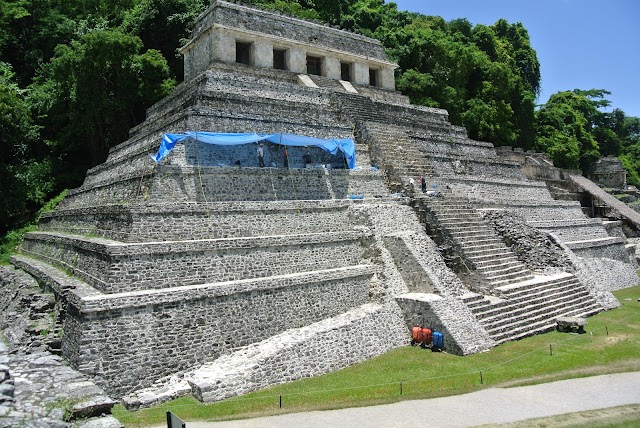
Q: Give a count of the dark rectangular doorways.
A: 5